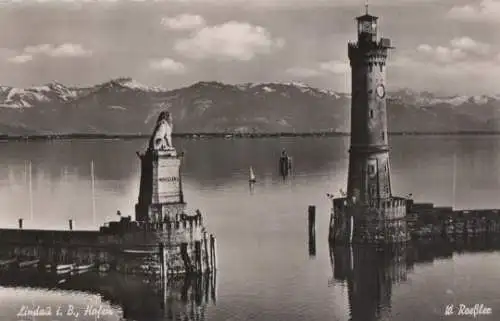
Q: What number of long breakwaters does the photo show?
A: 2